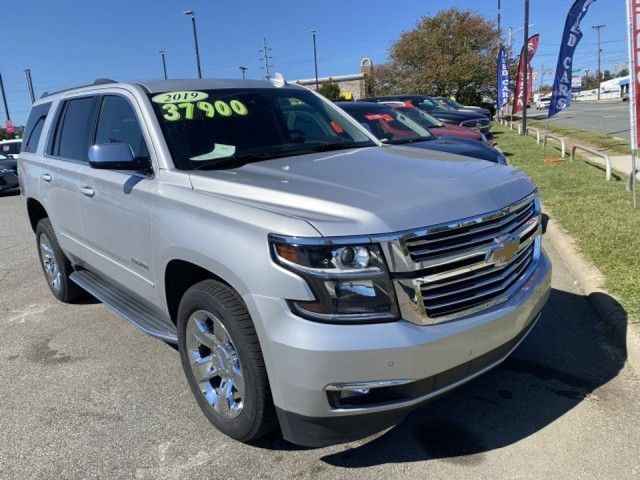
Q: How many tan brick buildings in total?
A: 1